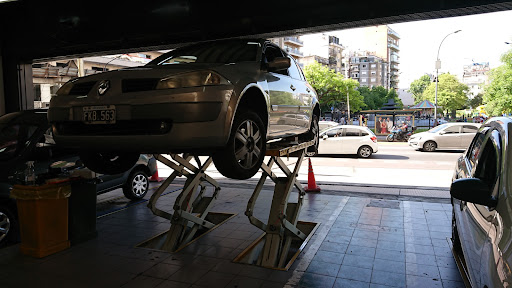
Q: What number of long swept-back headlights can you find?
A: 2